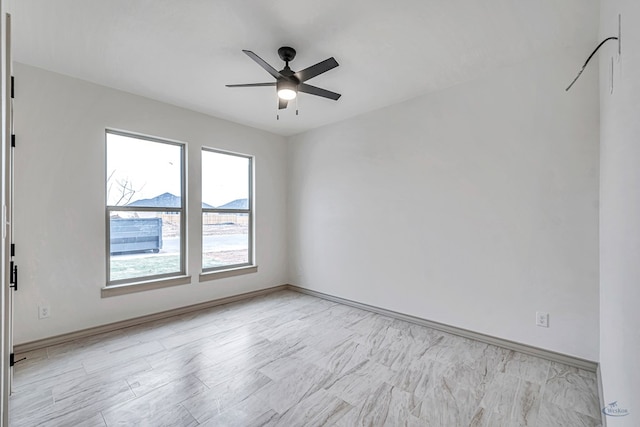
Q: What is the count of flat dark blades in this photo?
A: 5